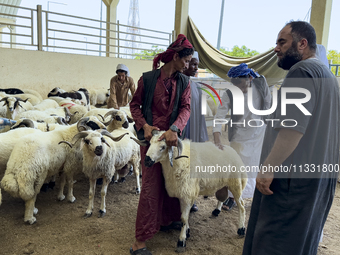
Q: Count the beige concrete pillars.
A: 3